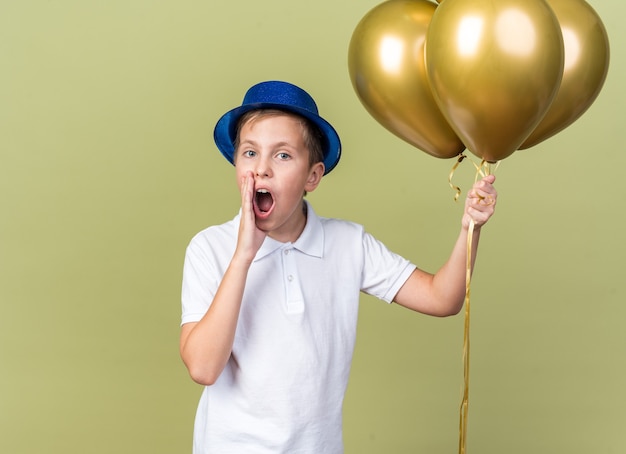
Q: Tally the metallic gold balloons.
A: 3